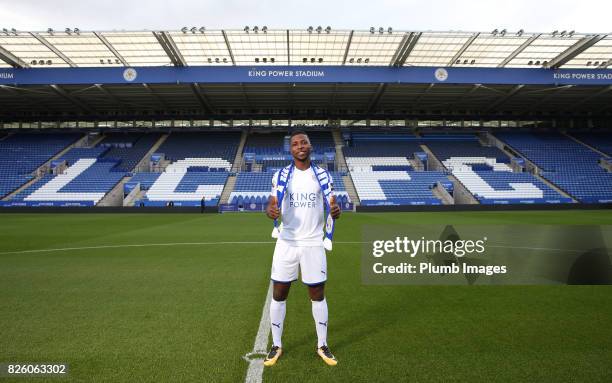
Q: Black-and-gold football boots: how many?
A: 2